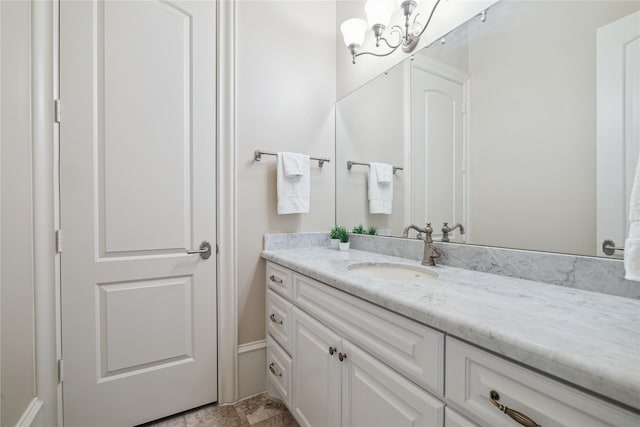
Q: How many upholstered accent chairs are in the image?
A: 0